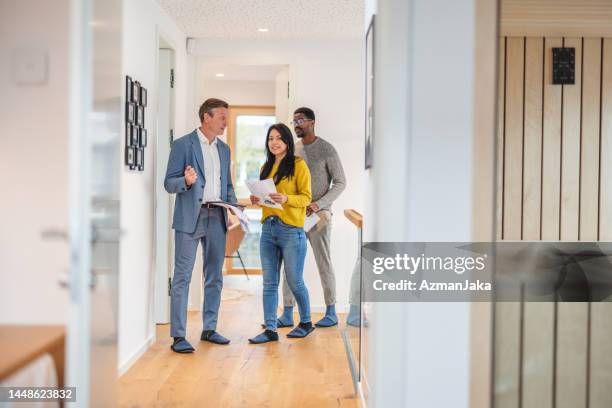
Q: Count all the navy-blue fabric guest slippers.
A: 6